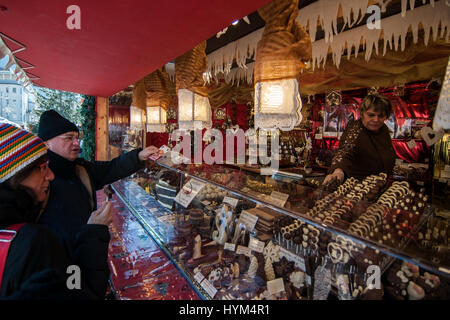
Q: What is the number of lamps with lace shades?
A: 4